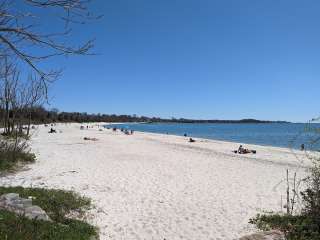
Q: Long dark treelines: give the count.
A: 1